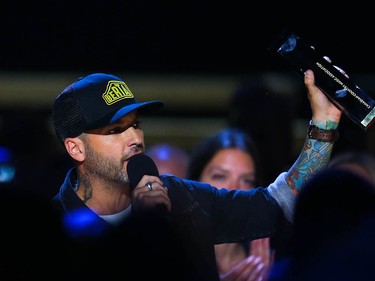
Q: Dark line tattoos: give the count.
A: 1